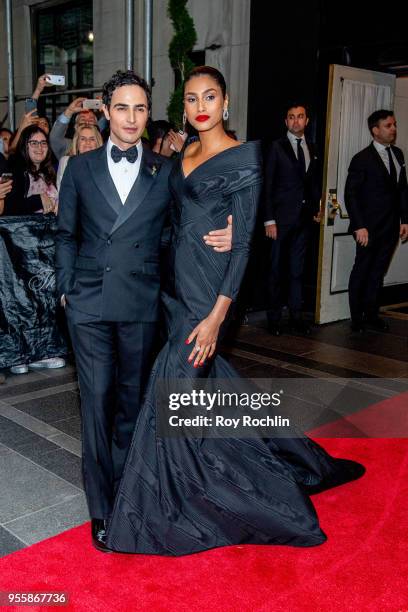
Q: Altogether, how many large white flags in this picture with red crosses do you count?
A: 0